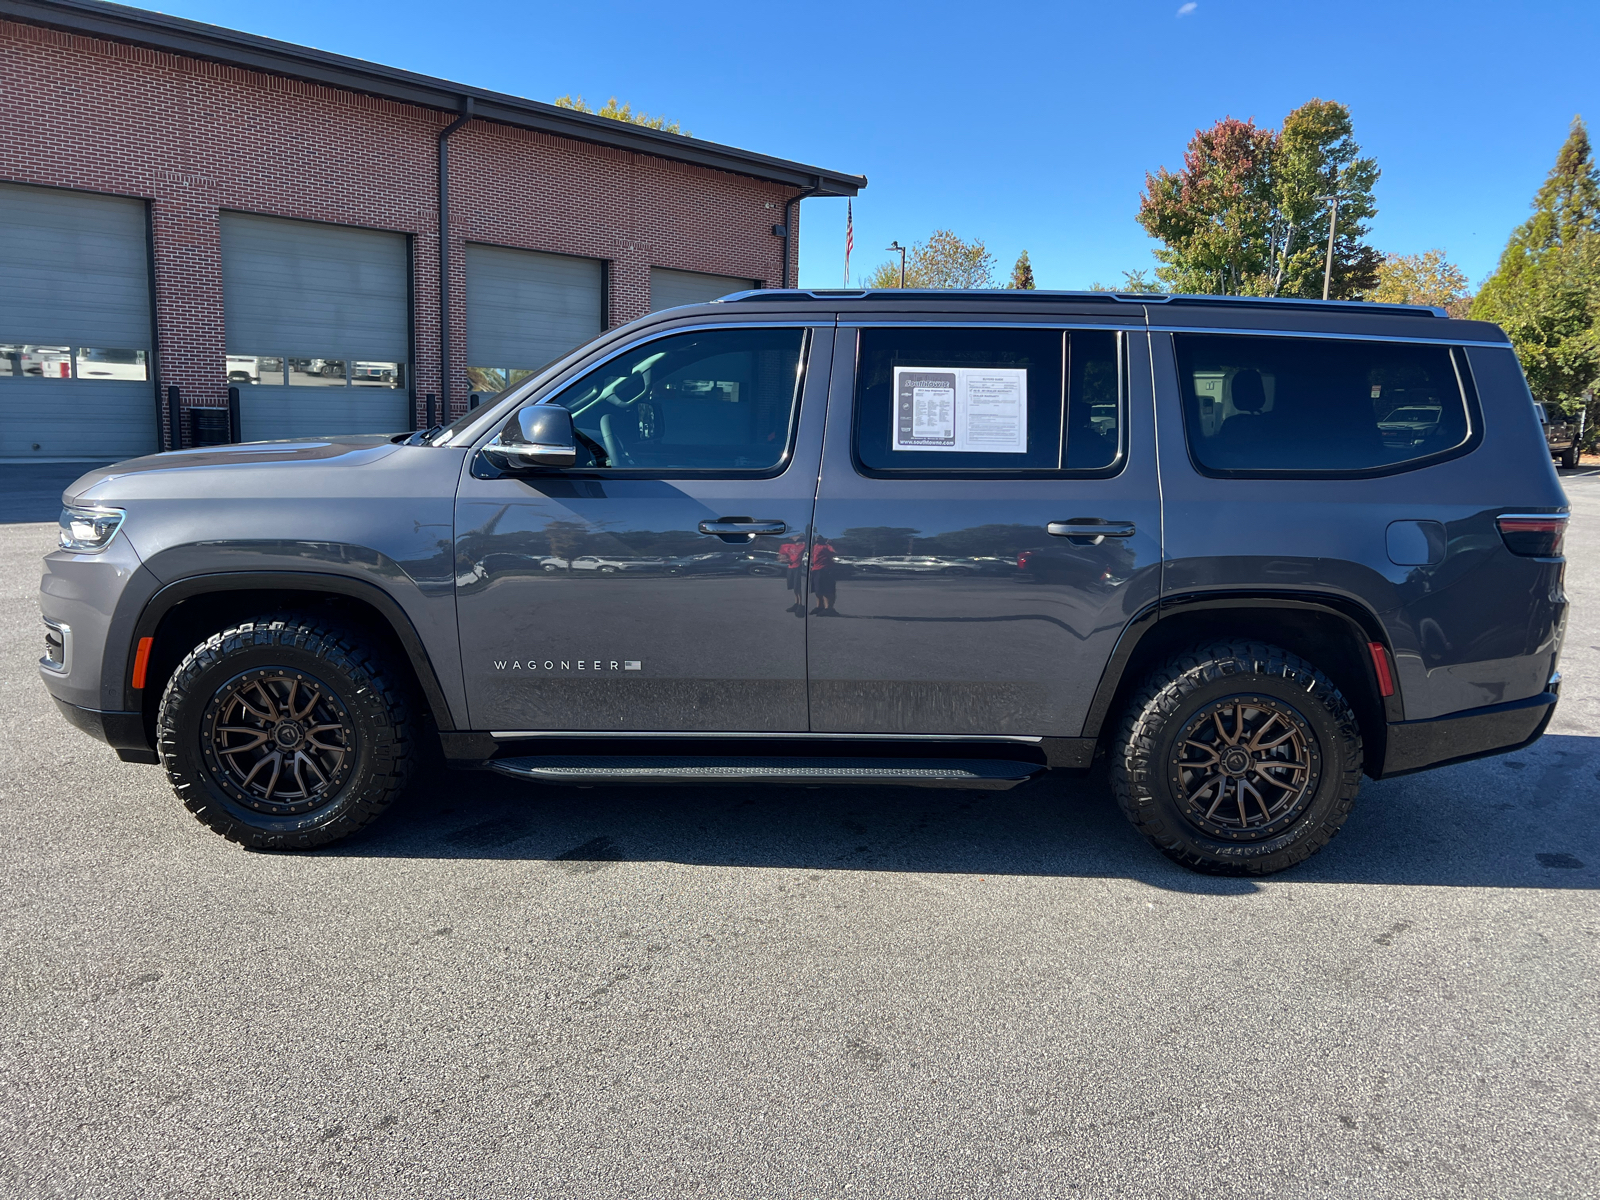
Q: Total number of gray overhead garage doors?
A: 4